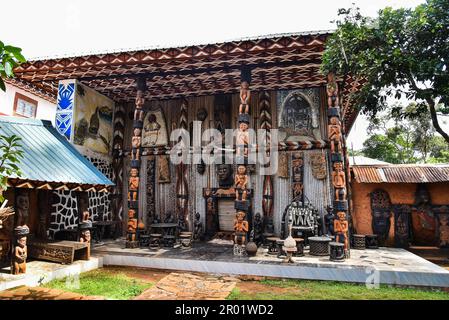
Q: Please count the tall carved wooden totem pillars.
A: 3